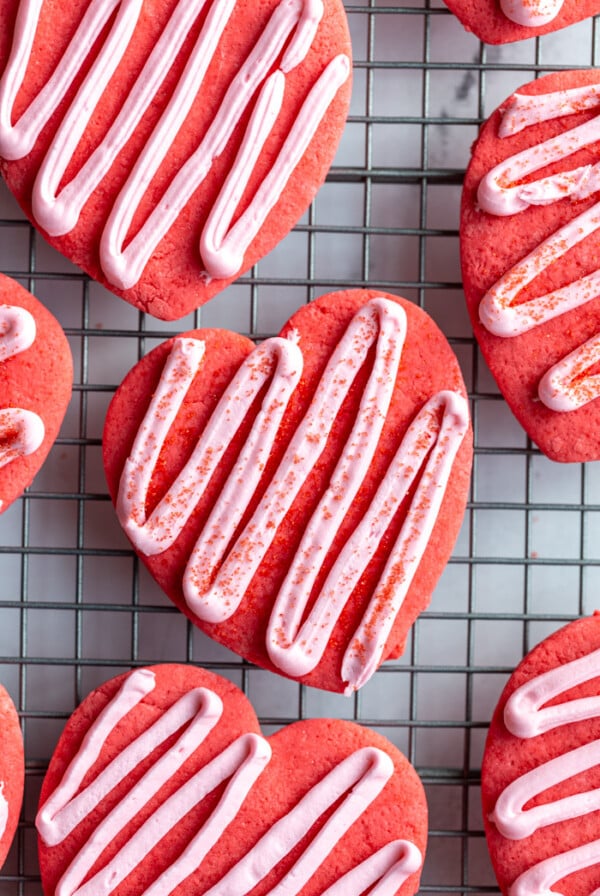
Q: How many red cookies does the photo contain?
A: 8